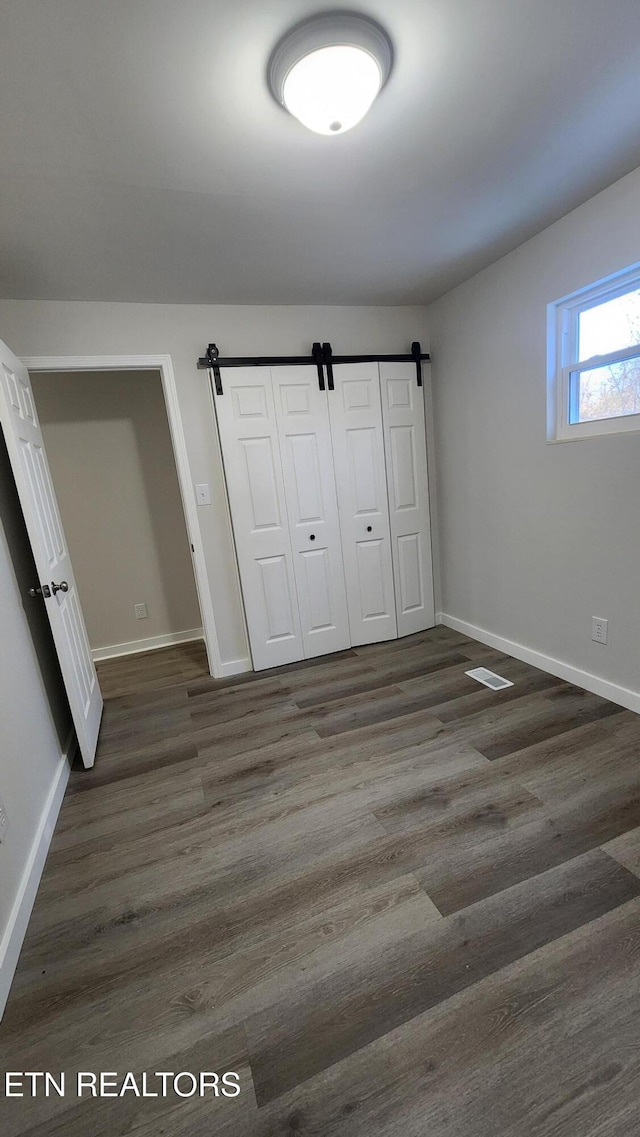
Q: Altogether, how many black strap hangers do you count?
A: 4